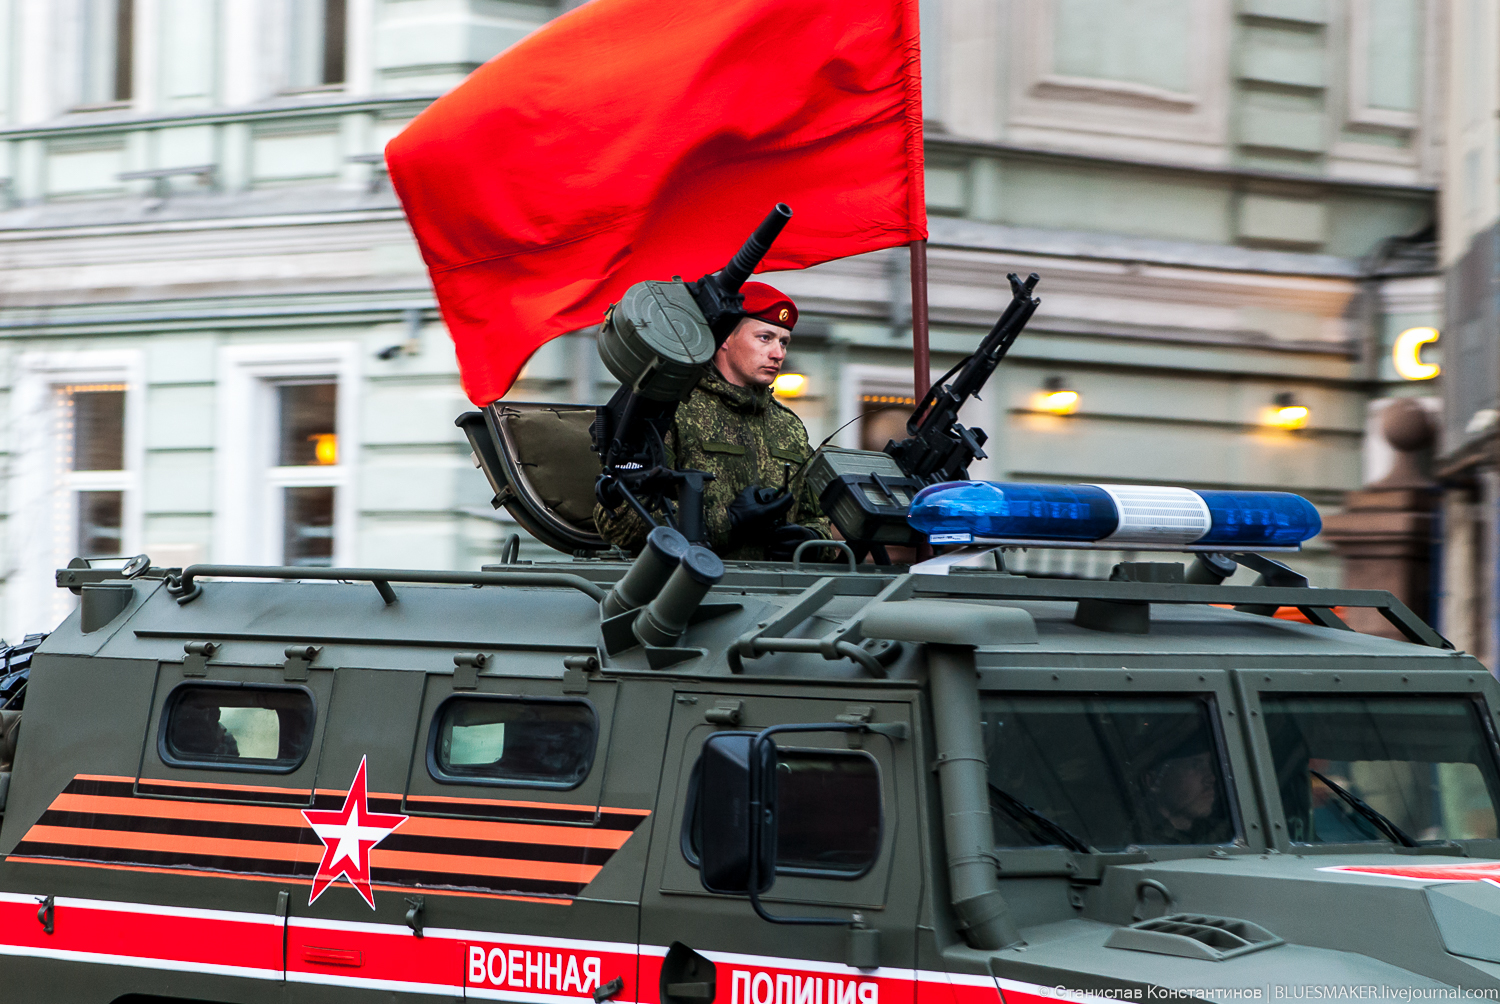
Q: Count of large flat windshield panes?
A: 2